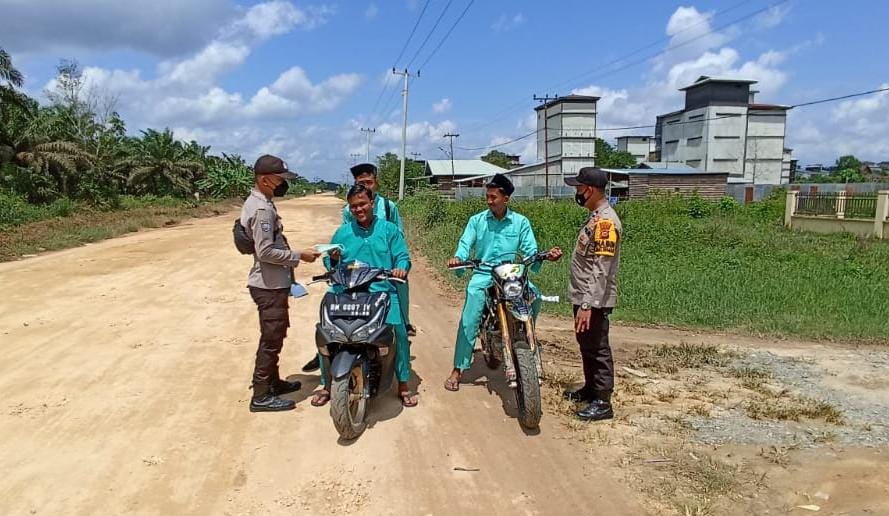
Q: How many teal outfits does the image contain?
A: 3